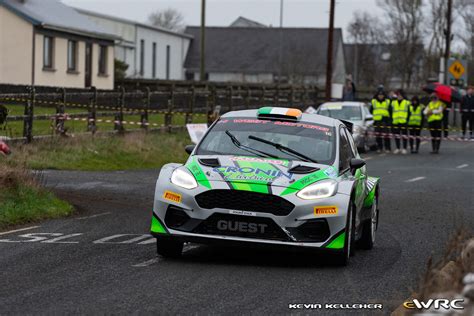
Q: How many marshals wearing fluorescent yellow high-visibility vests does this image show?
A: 4